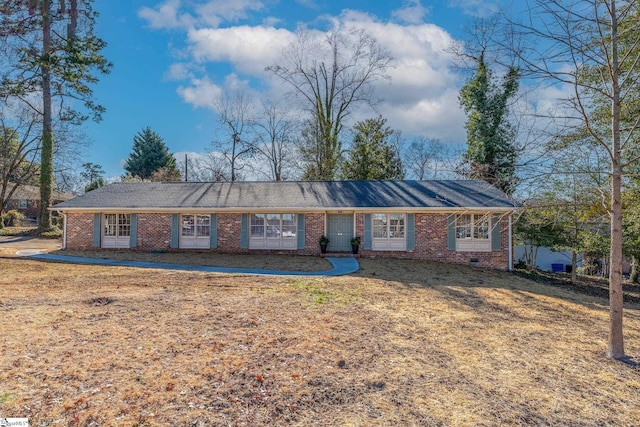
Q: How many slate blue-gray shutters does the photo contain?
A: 10